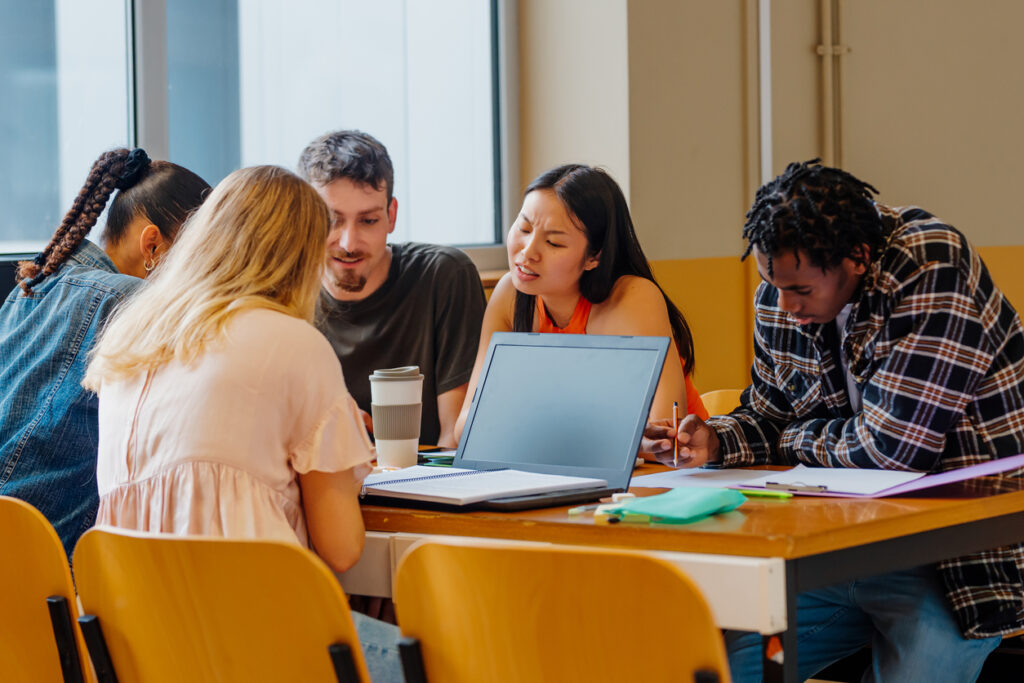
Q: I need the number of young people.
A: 5